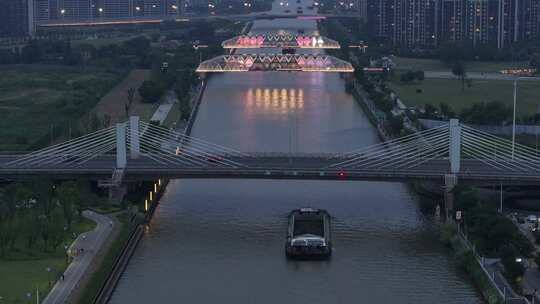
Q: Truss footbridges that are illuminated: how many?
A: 2